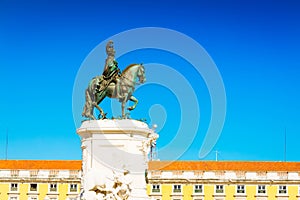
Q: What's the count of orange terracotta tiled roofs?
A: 2